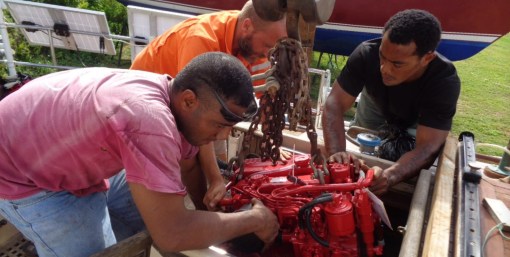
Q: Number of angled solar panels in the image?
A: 2